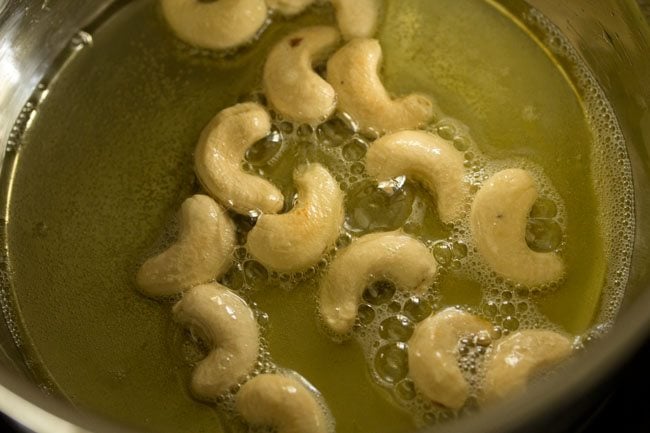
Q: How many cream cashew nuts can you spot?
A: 15